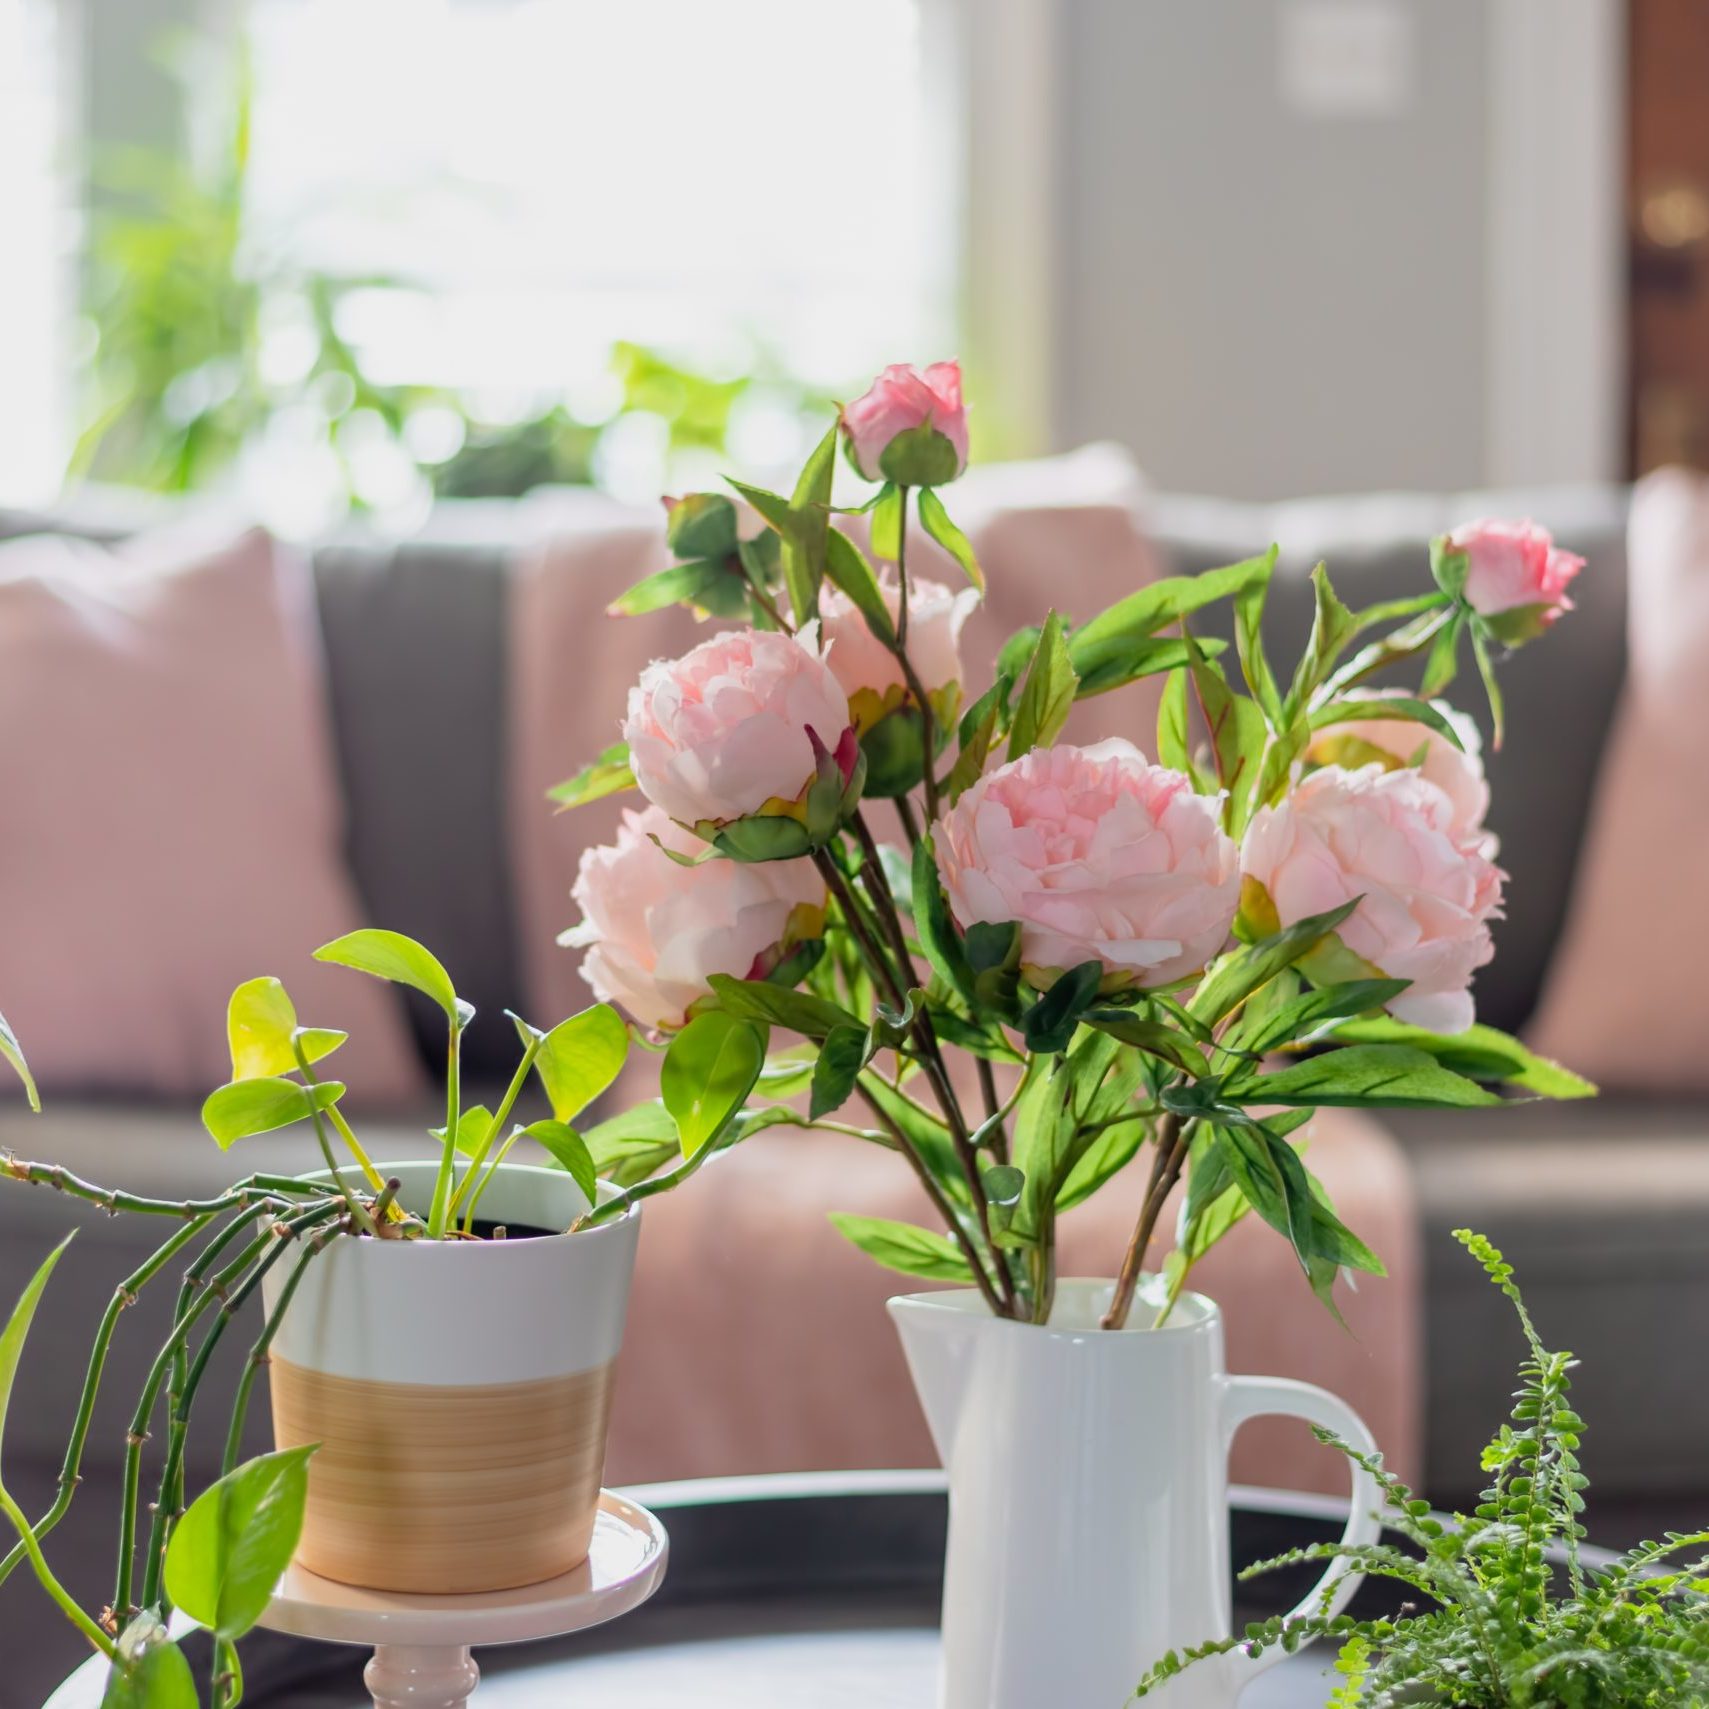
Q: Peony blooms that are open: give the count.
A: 6